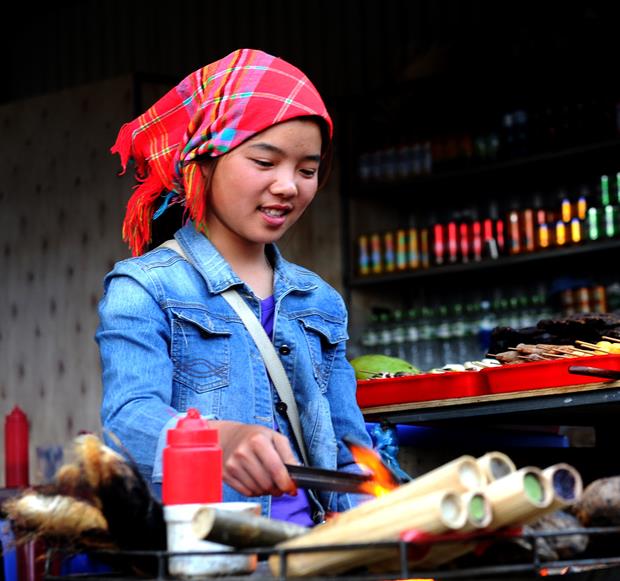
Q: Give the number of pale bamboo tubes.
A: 6